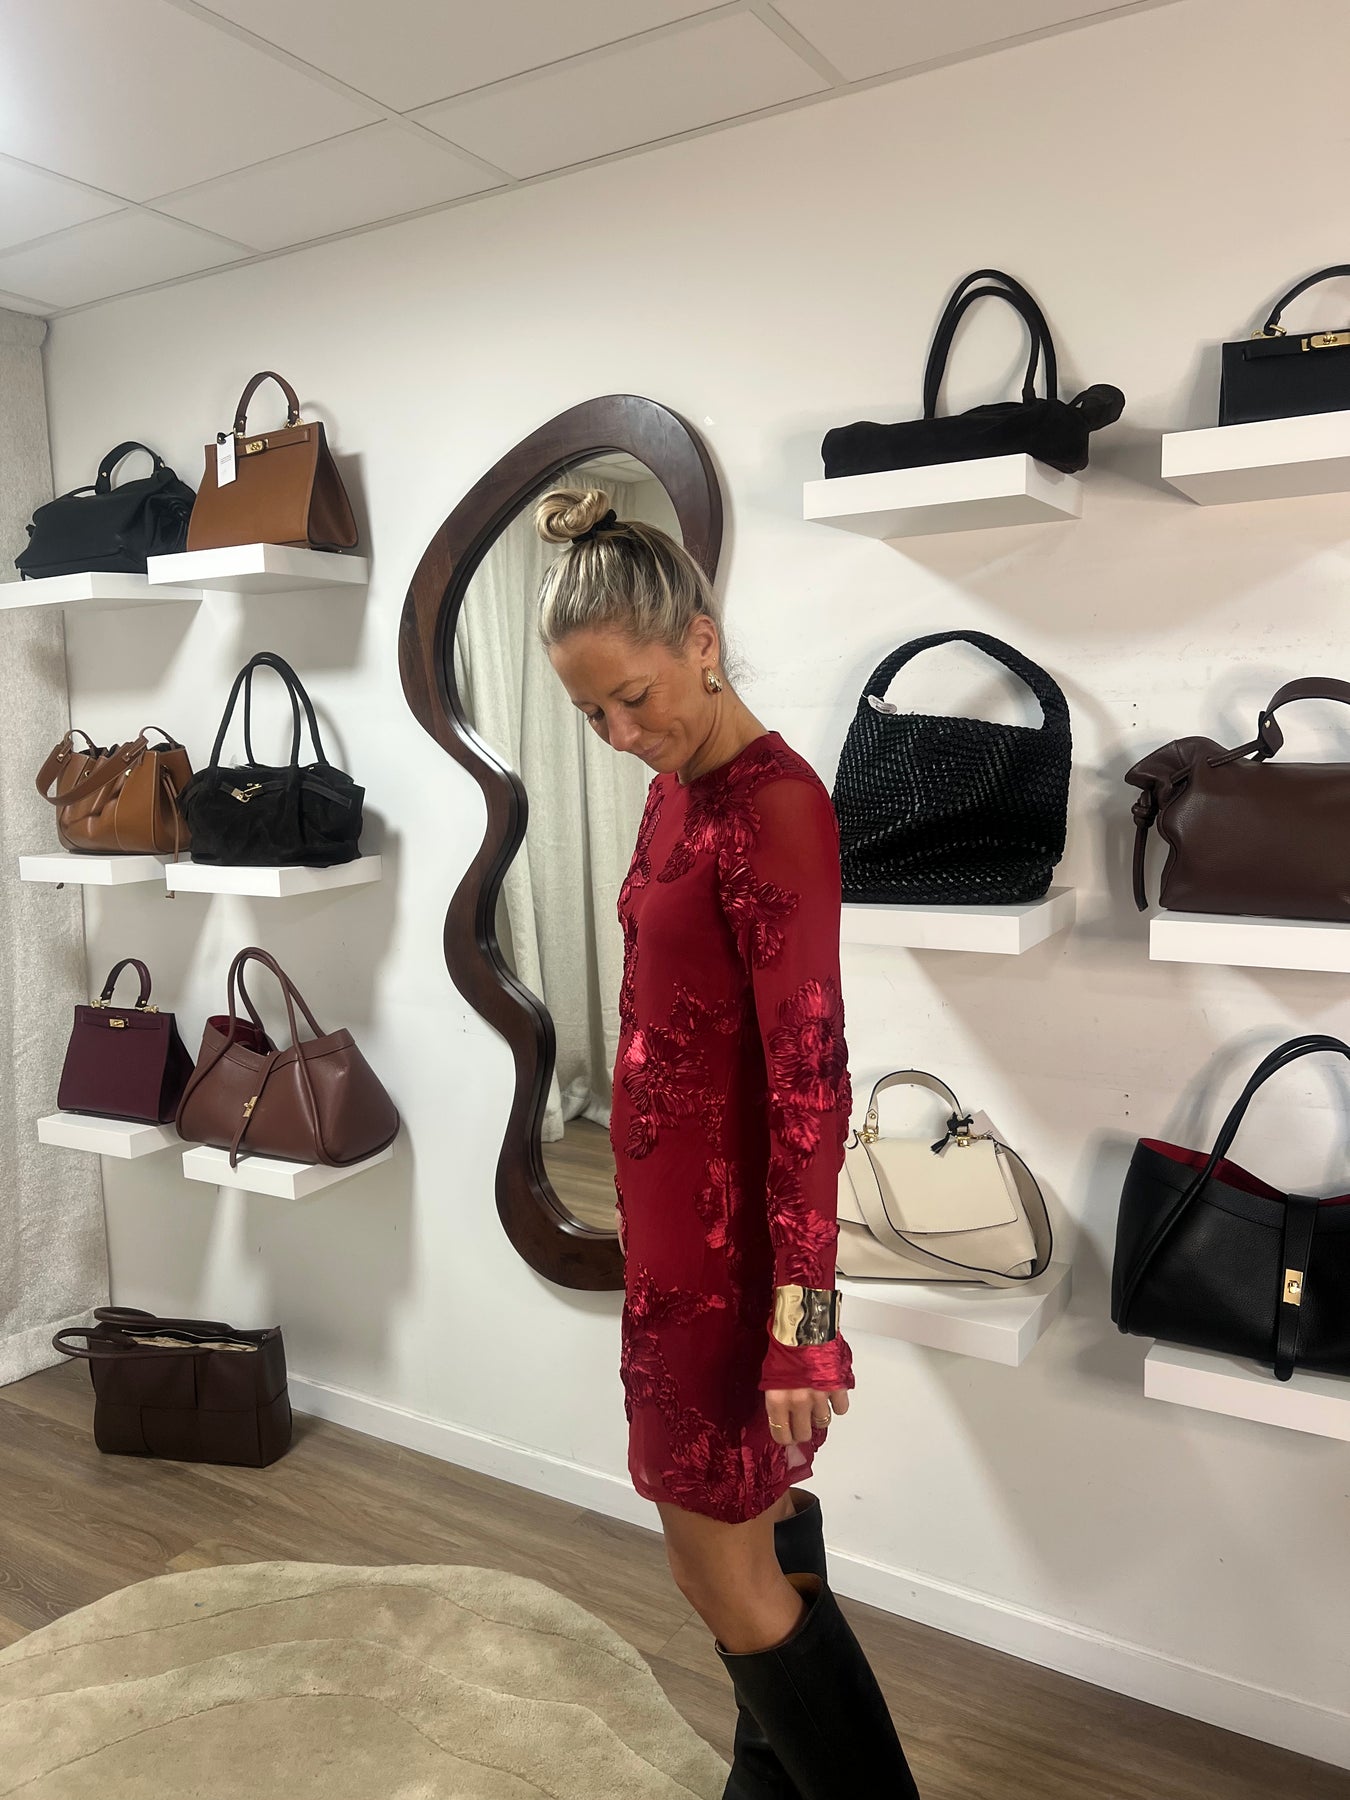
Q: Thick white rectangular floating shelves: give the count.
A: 12